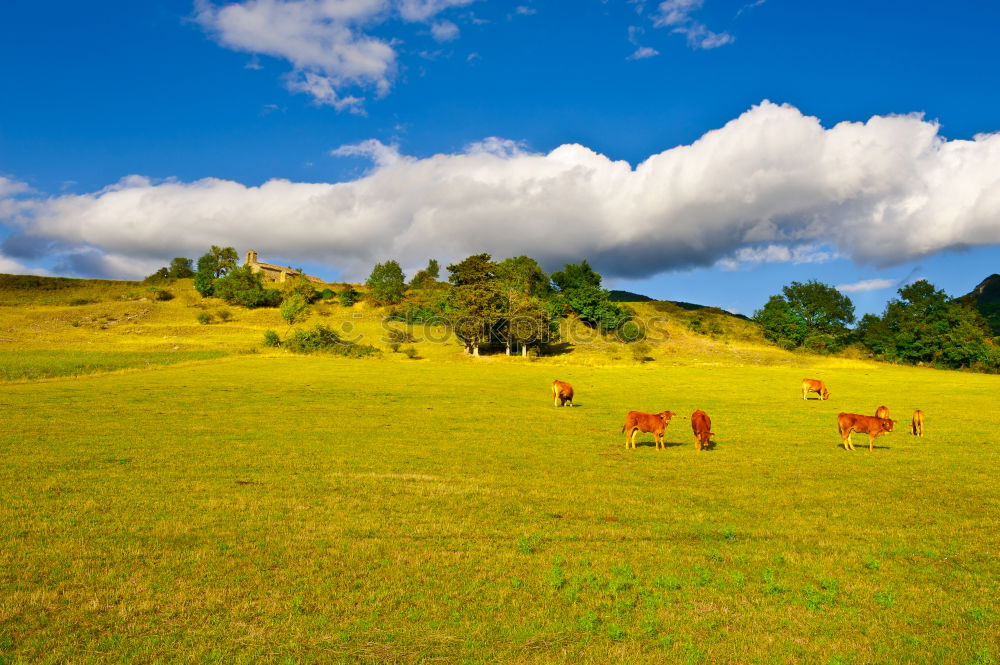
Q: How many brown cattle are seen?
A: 7